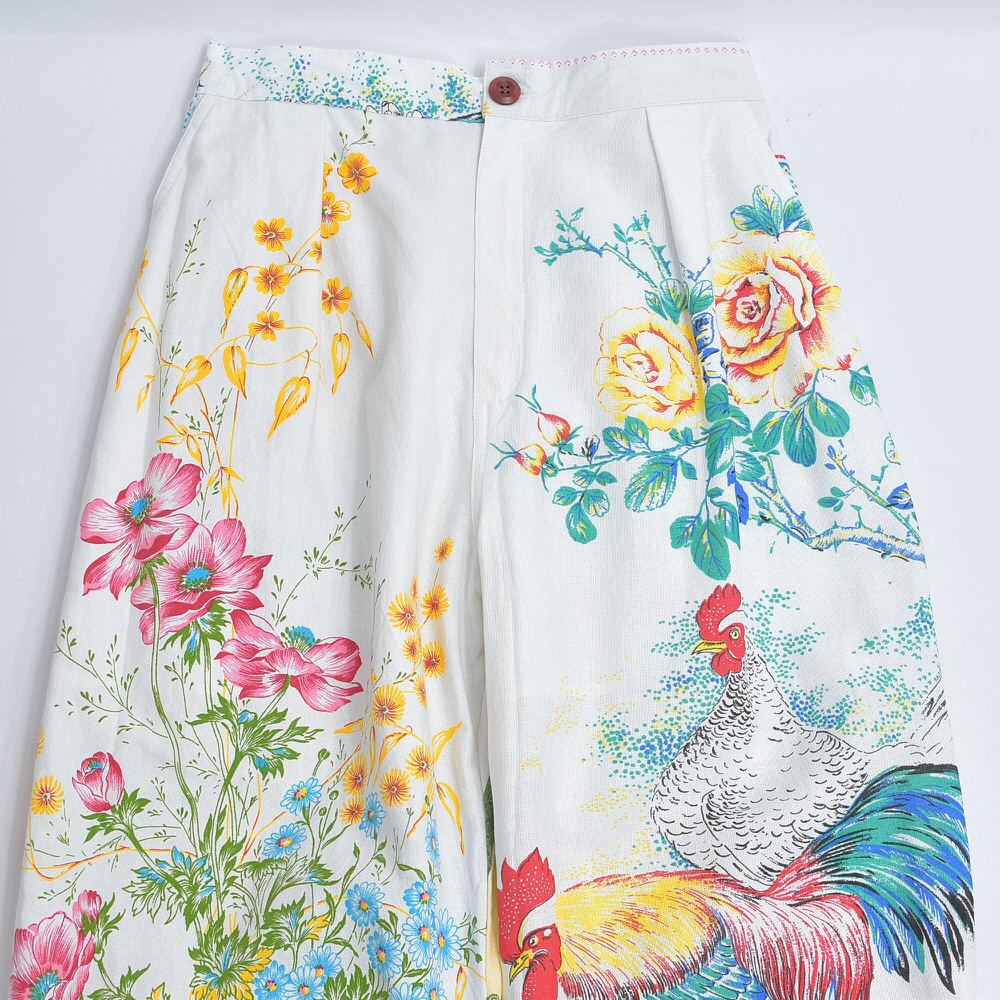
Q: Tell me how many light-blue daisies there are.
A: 14